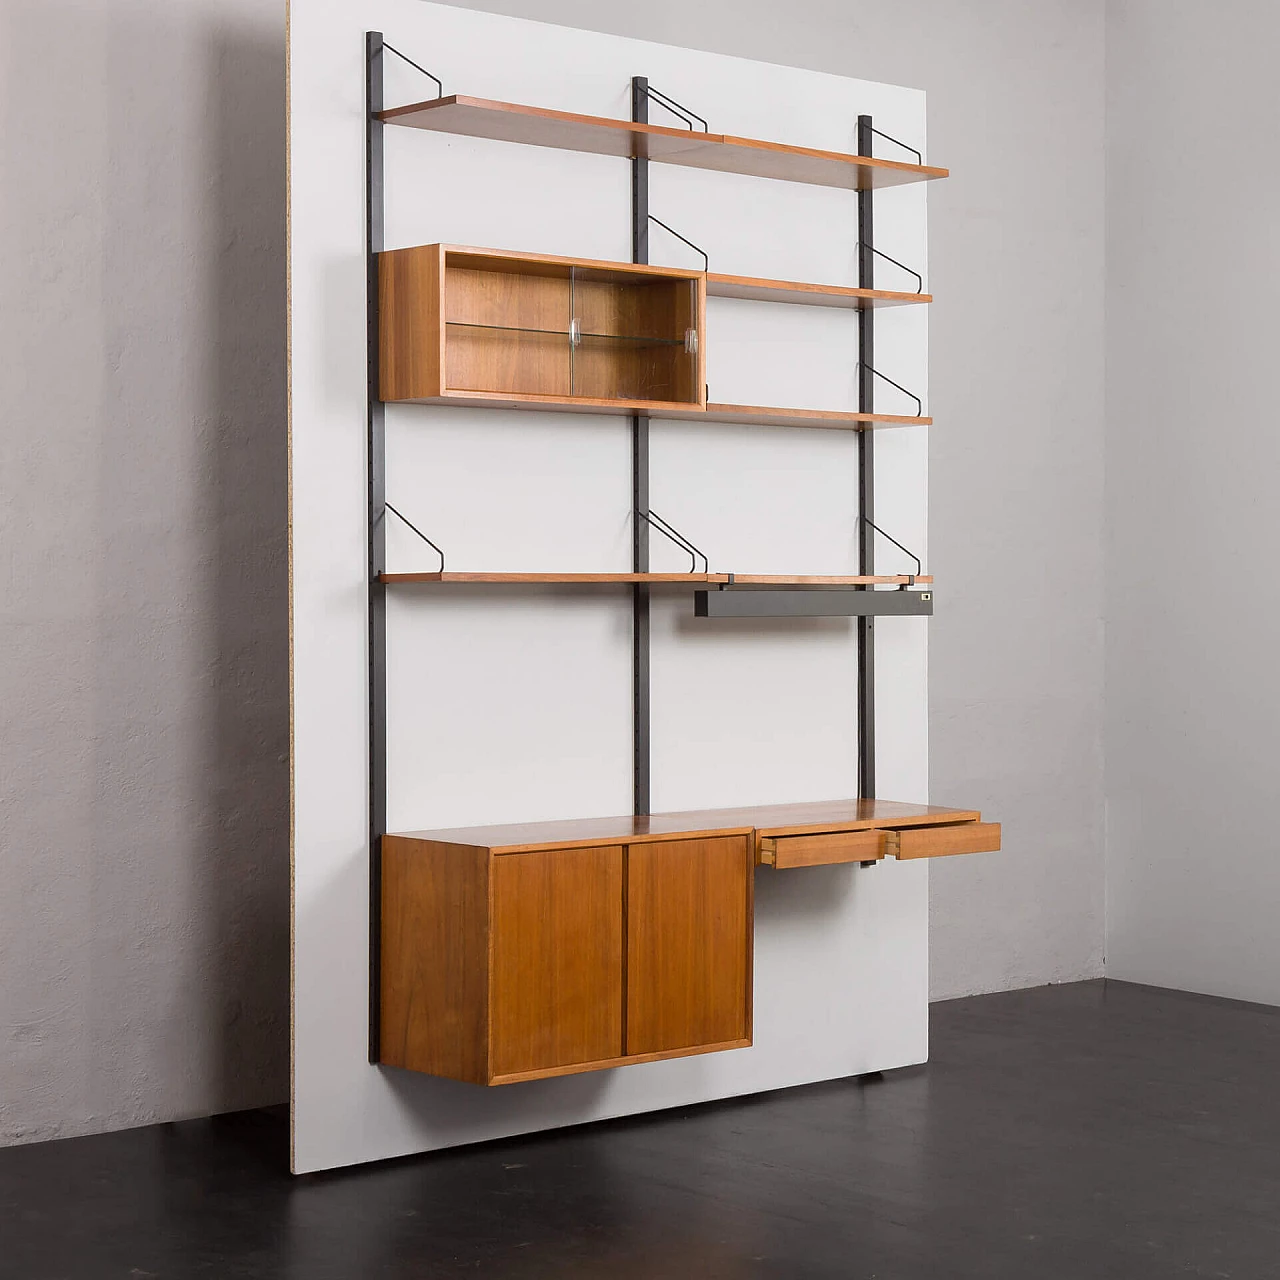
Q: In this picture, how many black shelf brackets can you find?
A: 11